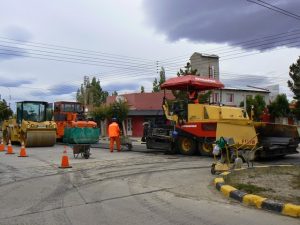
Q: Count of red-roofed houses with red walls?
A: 1